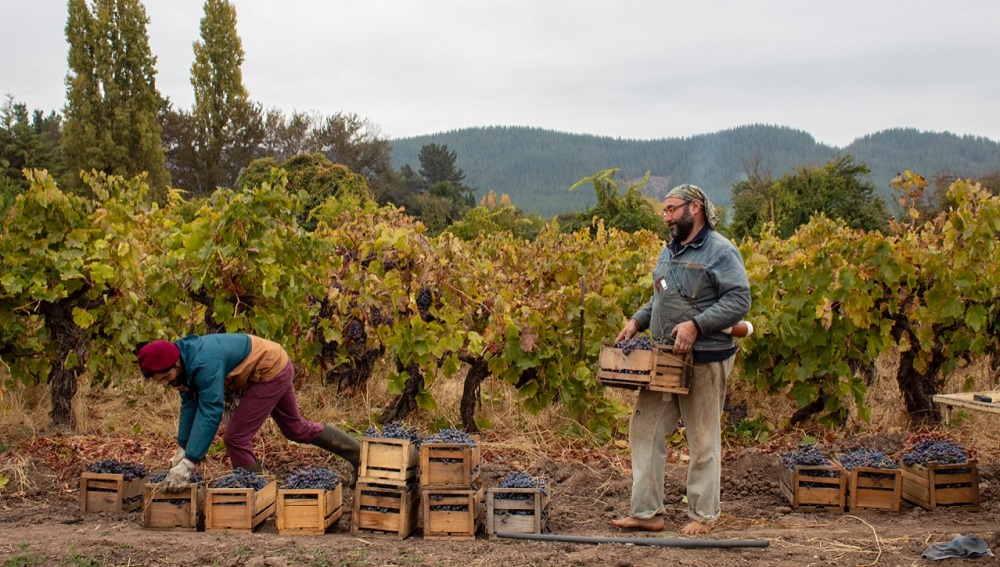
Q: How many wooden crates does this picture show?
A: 13